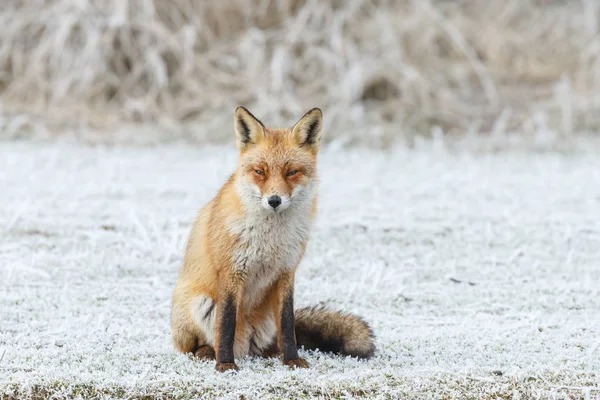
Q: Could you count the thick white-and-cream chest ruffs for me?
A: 1